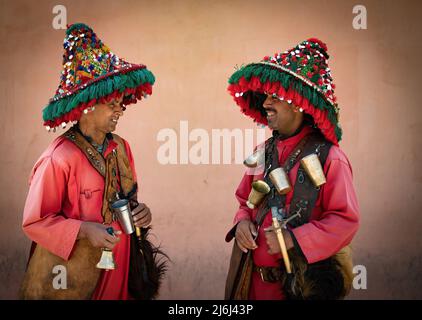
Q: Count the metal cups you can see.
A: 5